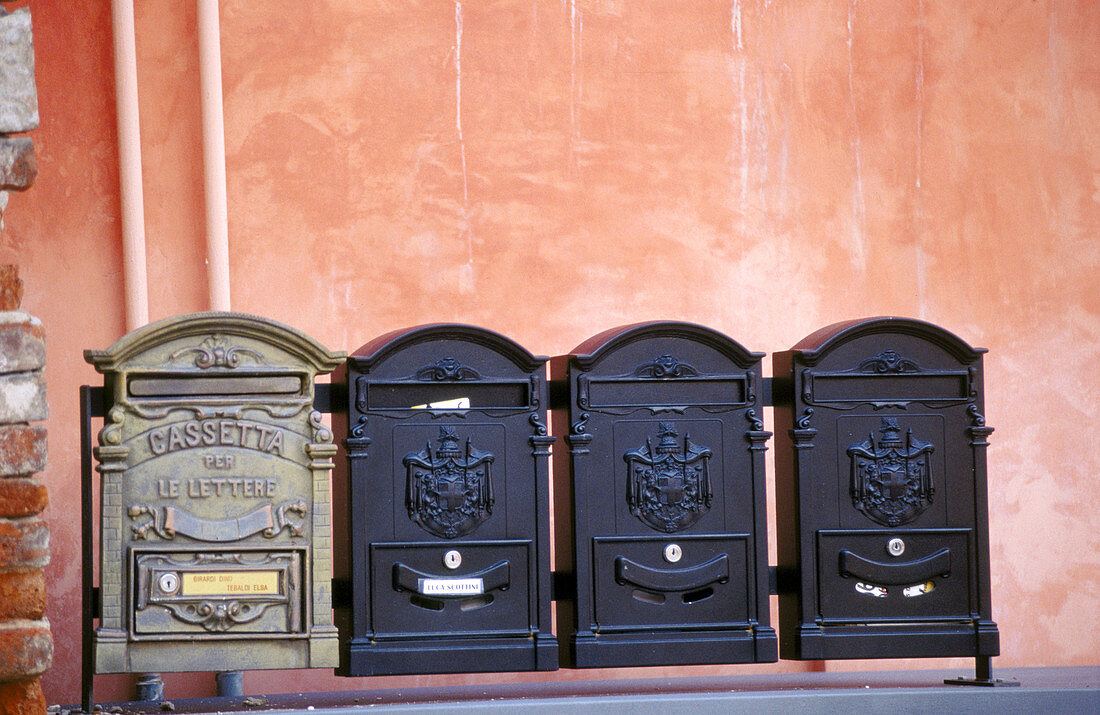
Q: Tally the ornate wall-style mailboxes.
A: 4